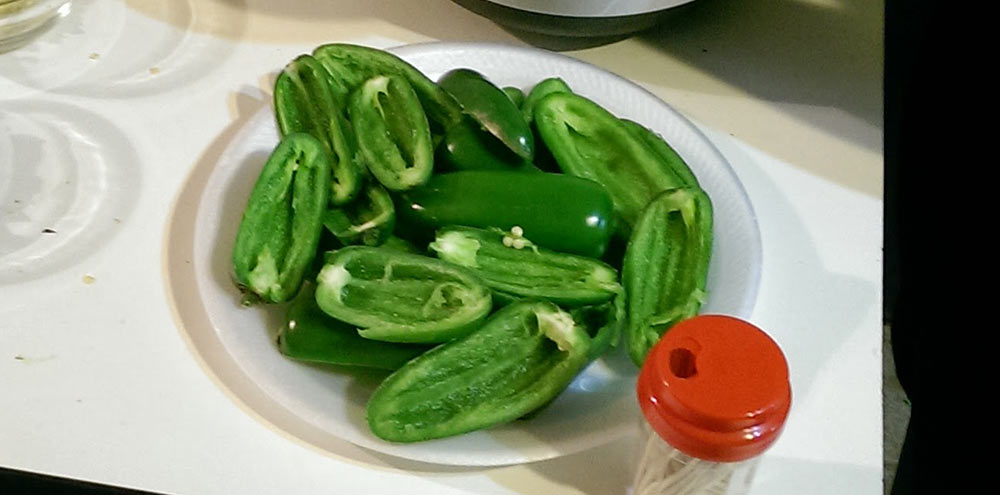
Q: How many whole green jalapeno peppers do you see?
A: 1